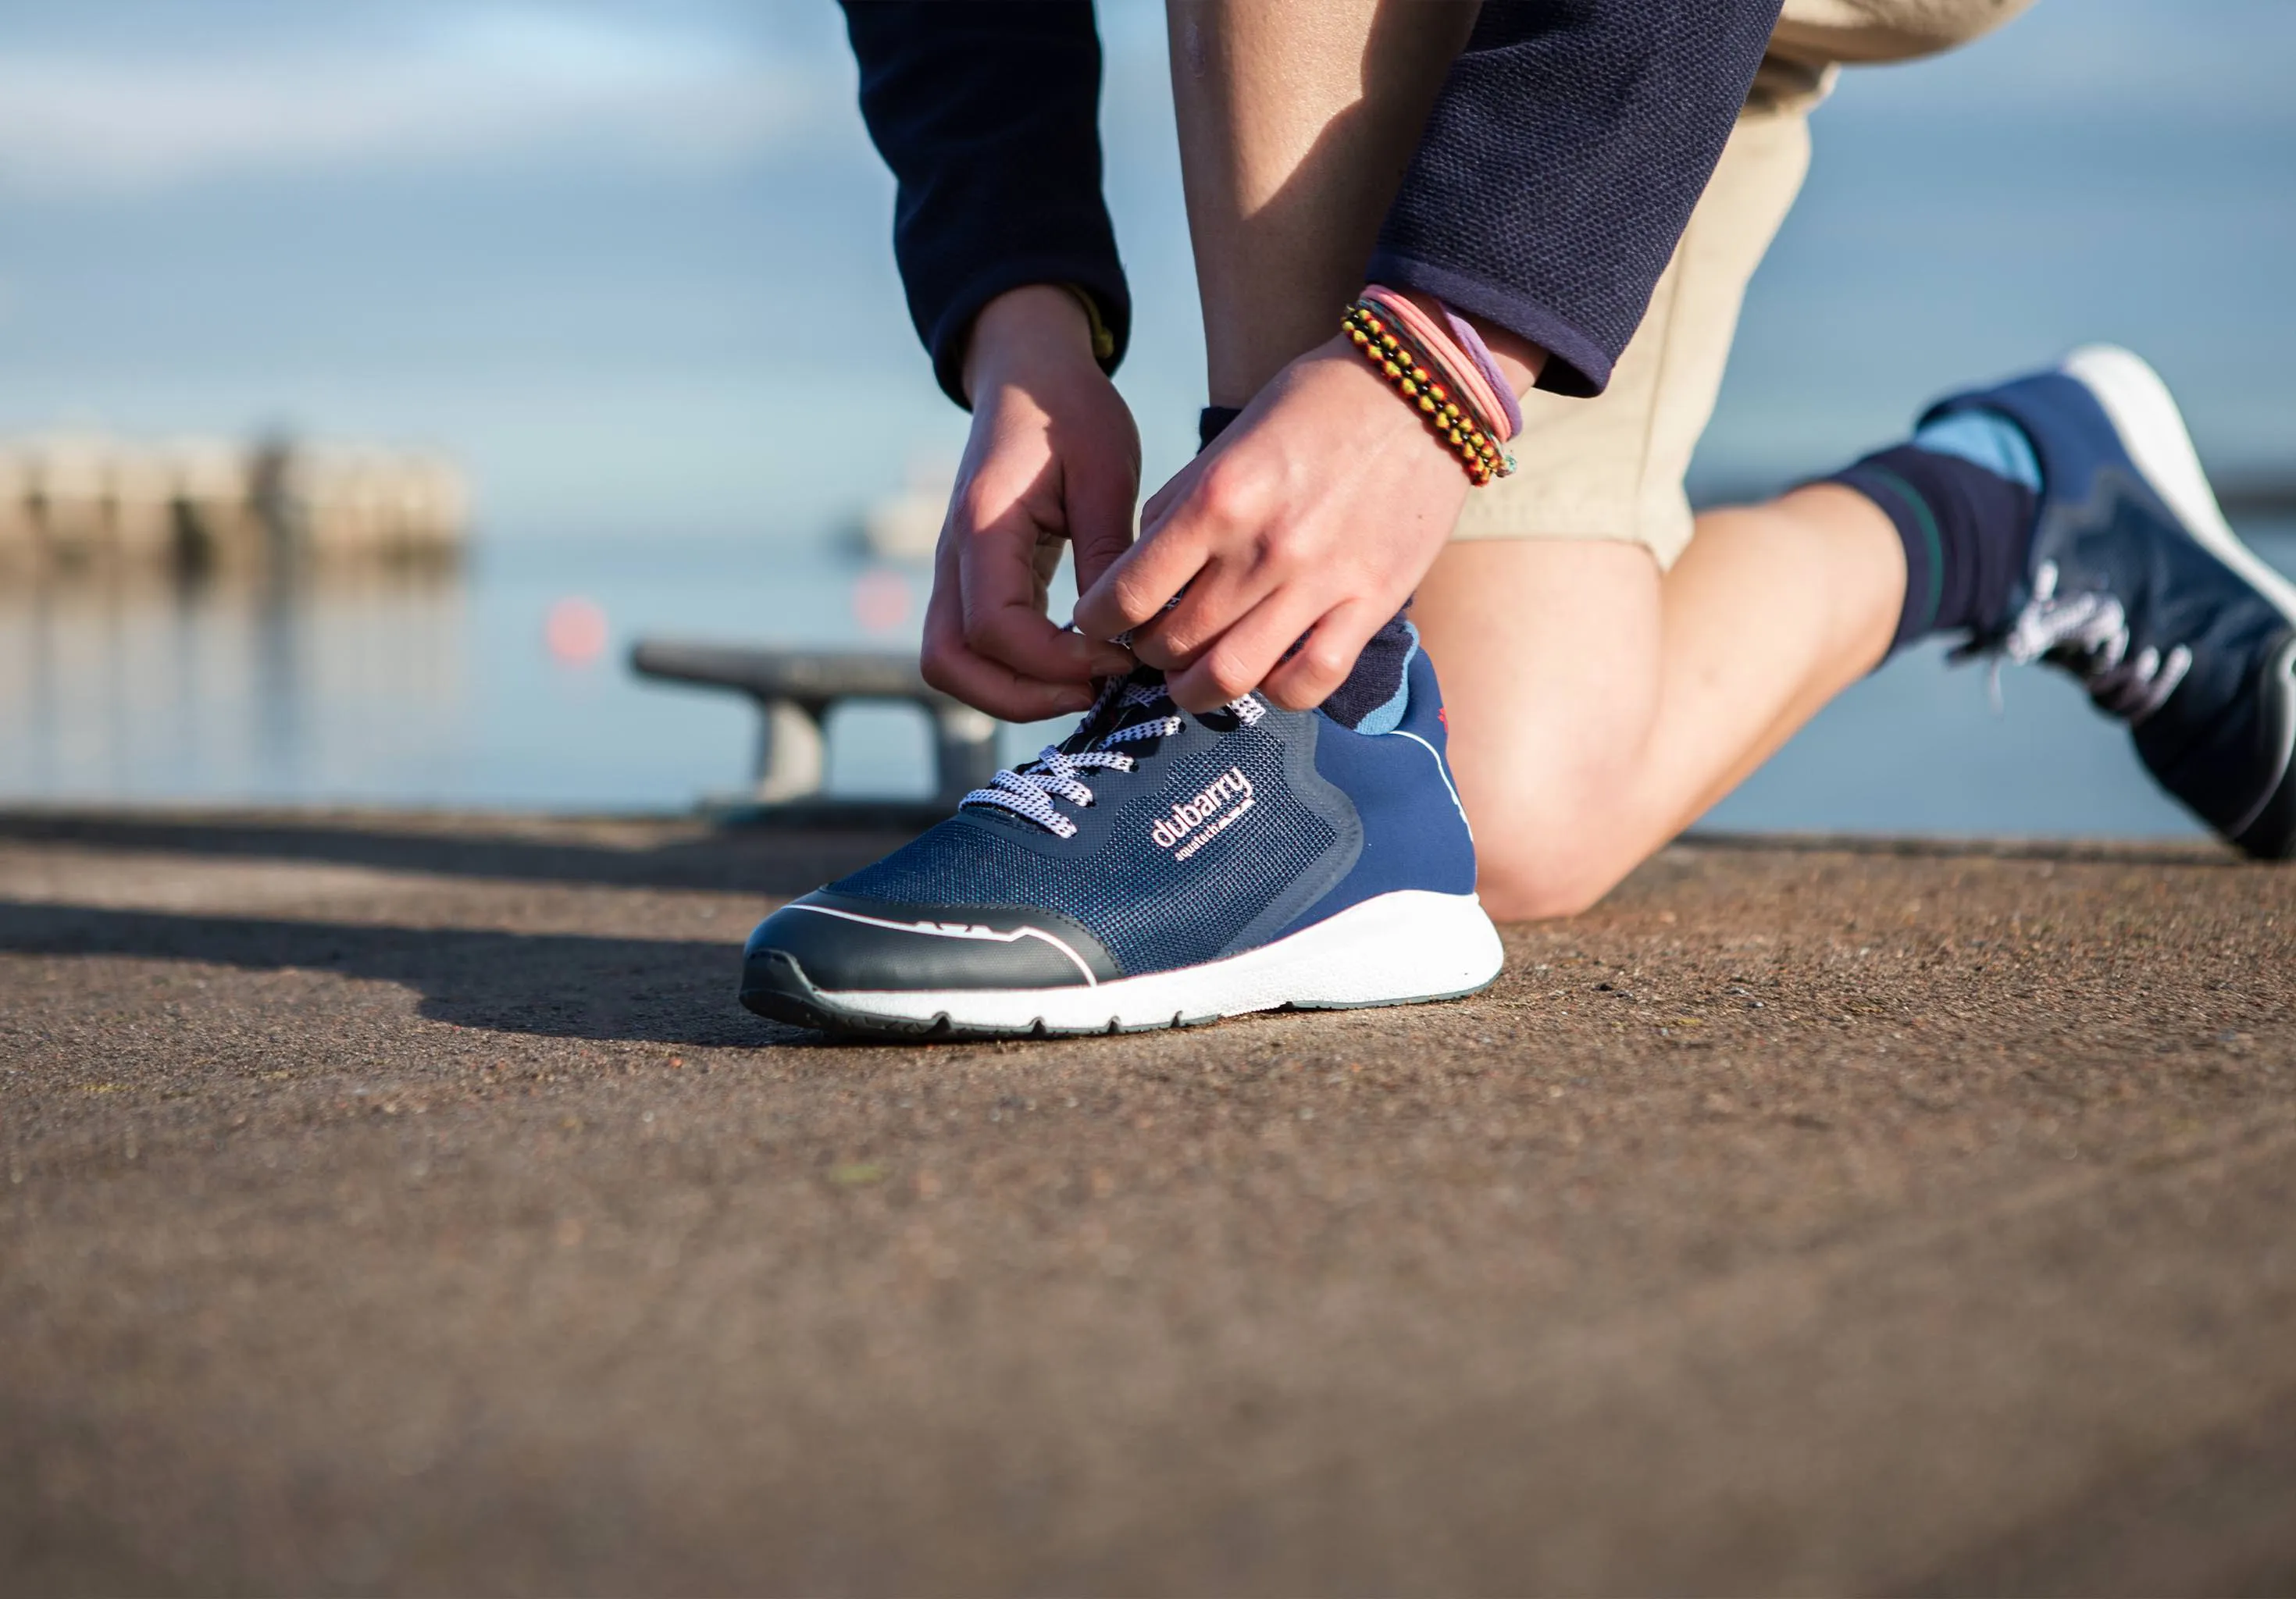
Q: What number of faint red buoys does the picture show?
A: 2